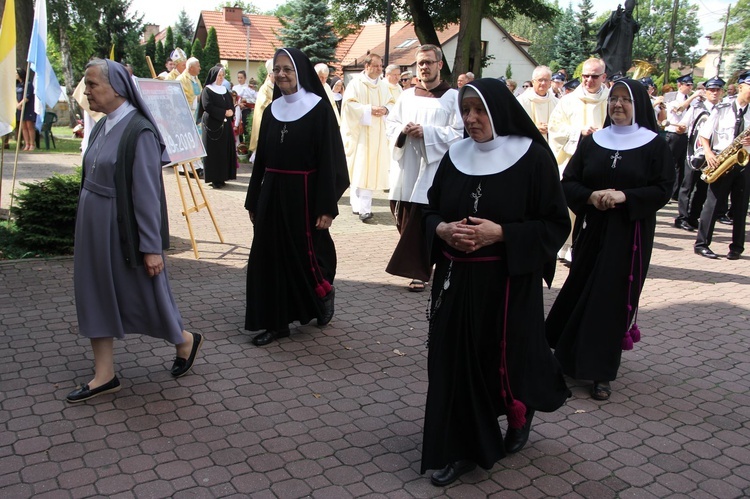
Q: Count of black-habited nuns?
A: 4